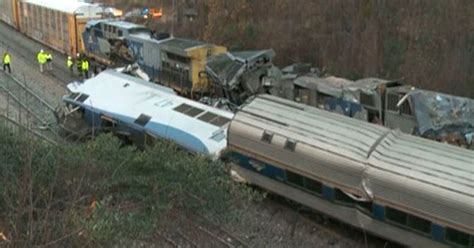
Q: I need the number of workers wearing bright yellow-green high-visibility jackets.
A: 5